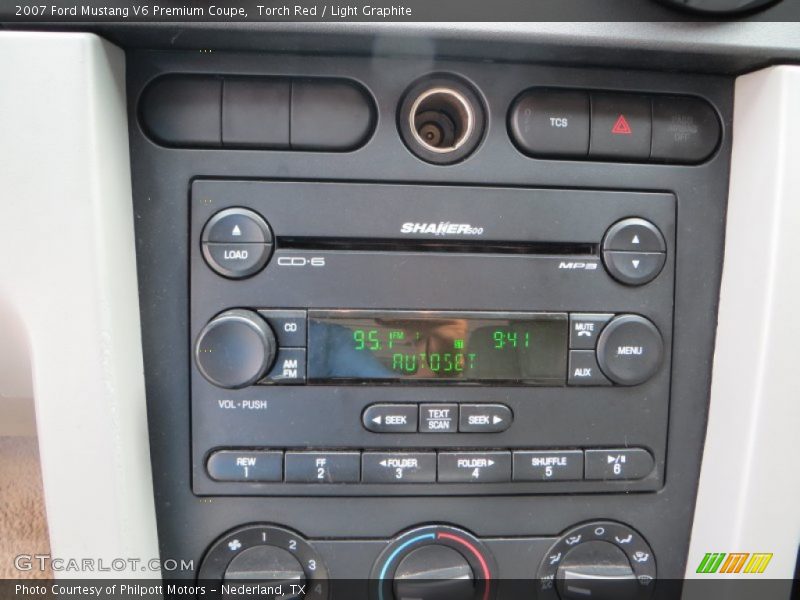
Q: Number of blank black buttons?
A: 3